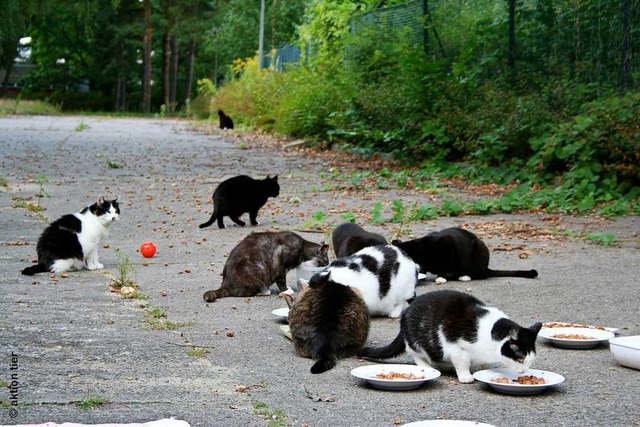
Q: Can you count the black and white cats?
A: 3